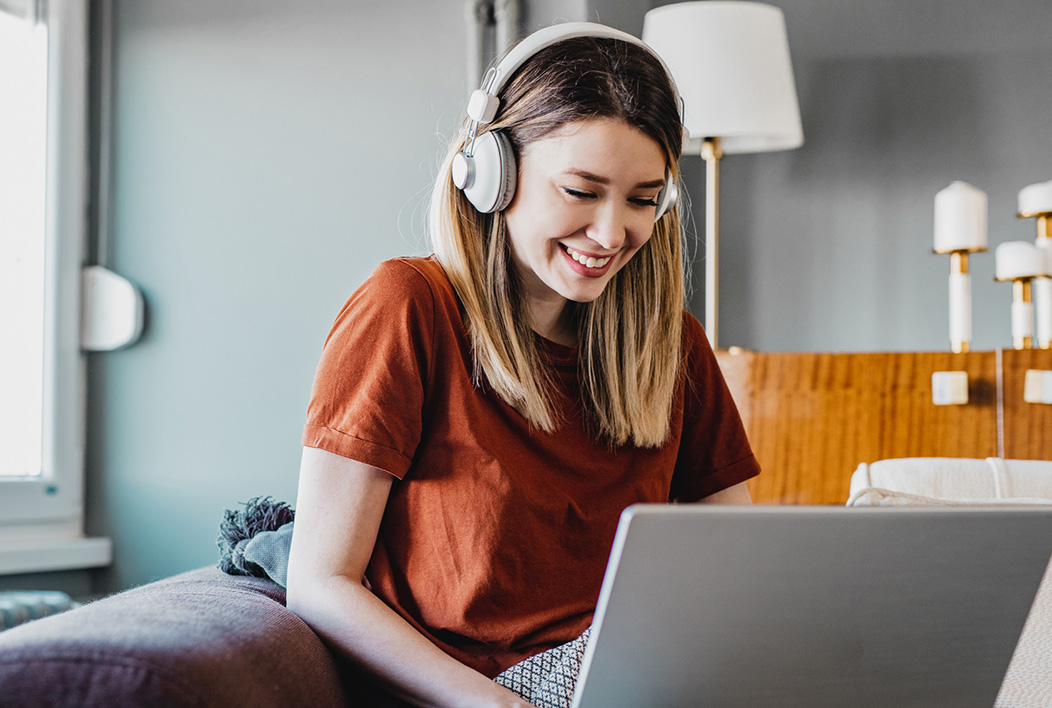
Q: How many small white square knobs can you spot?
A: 2